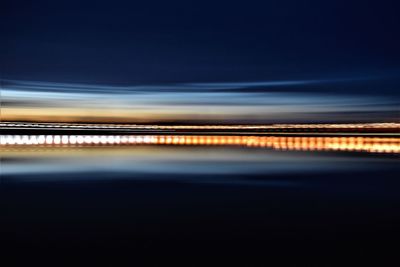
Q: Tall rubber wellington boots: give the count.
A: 0